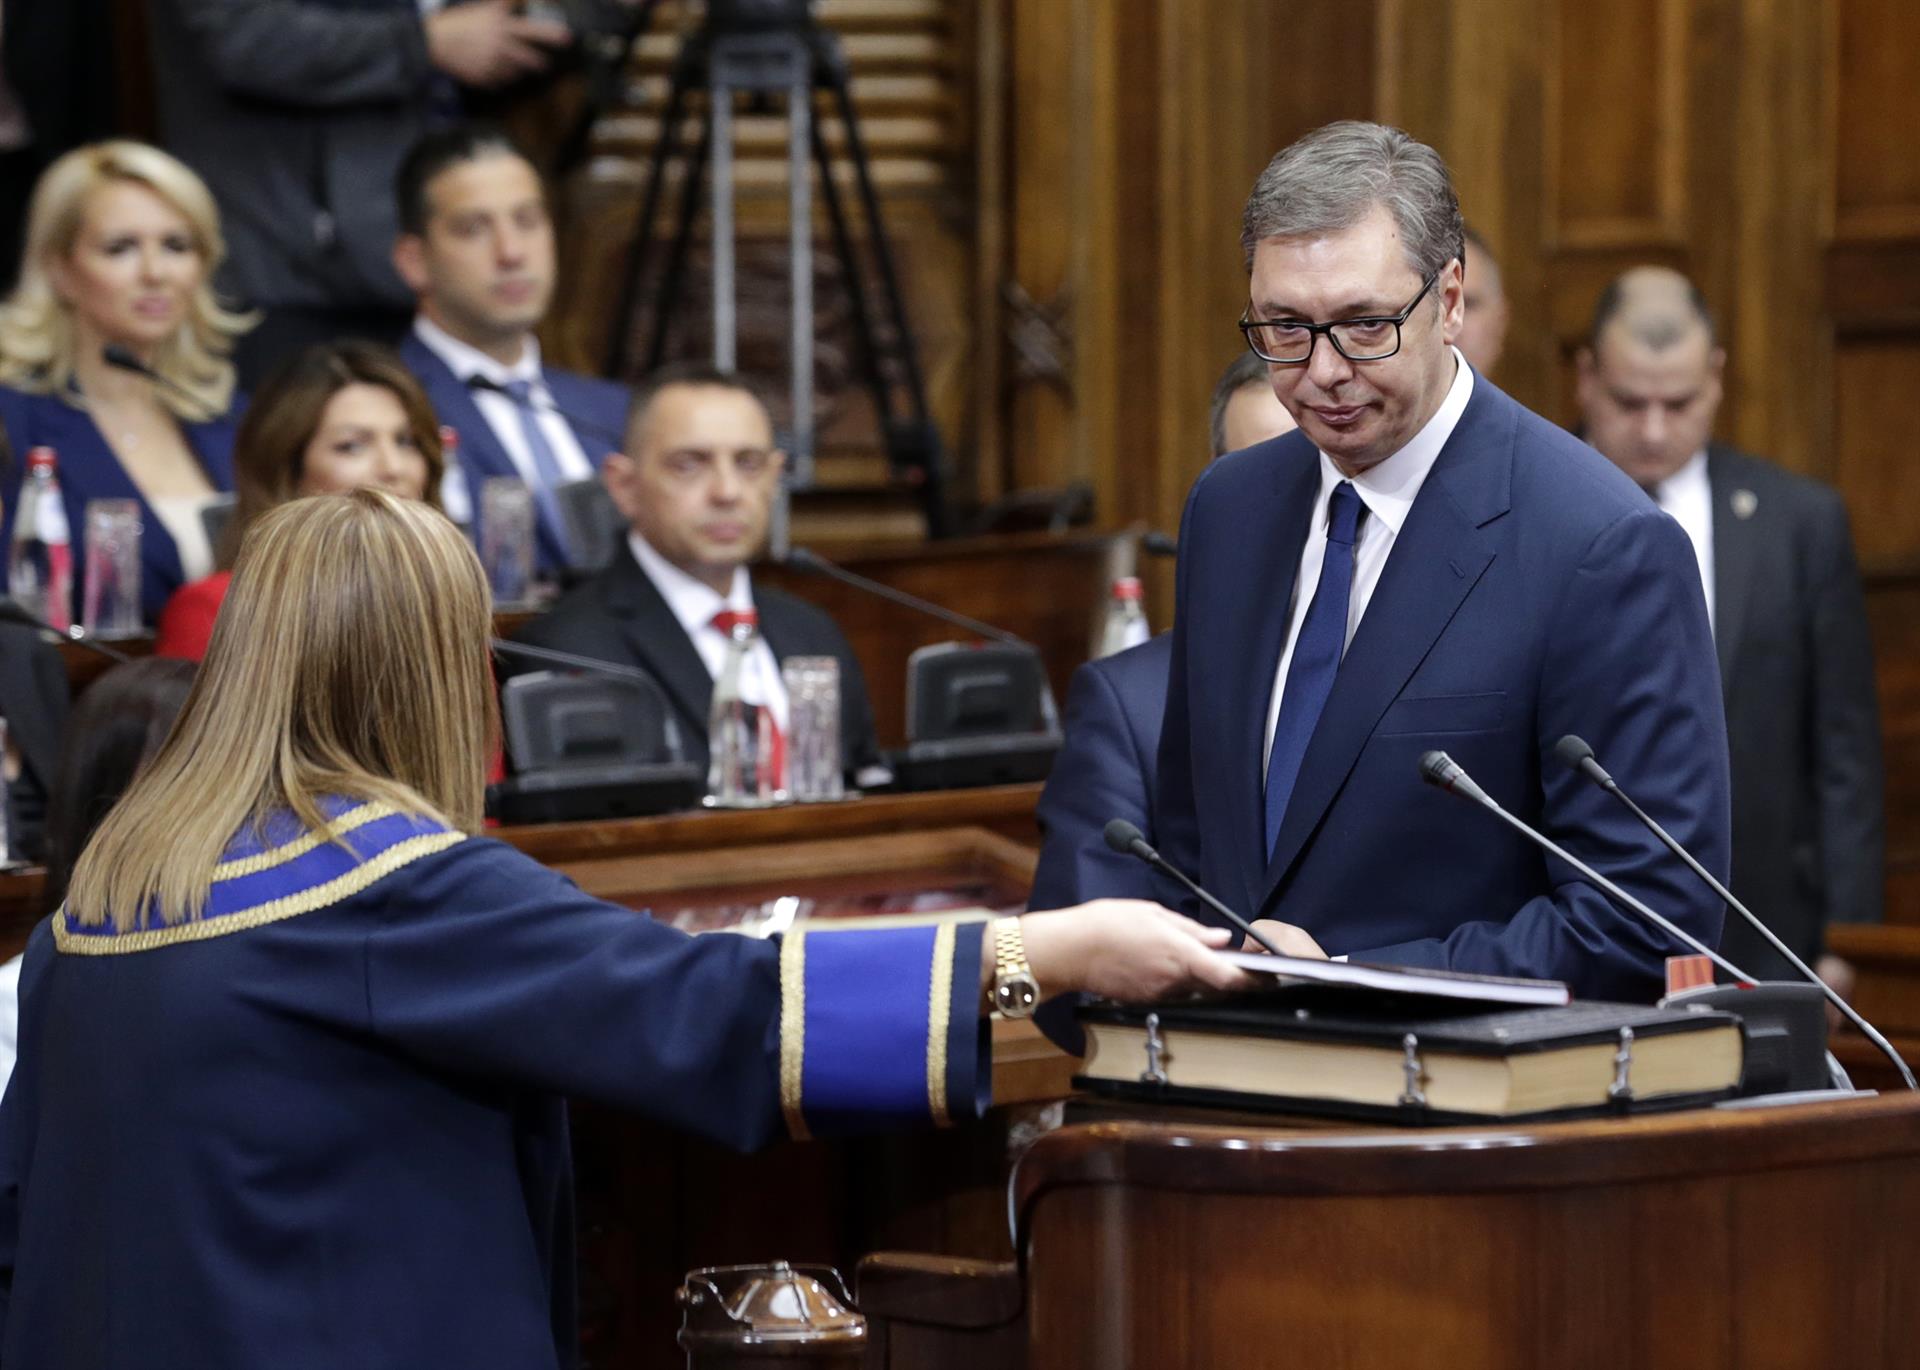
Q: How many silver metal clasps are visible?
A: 3